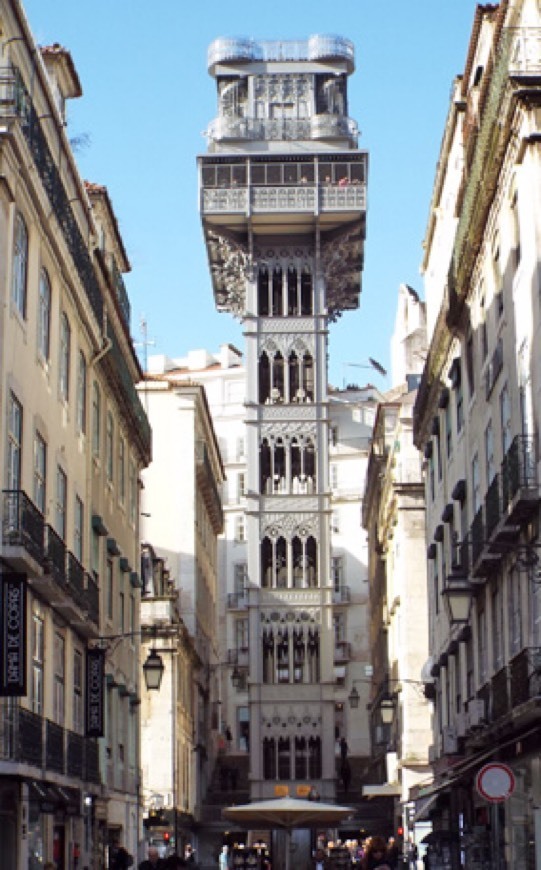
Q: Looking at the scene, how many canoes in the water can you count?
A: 0